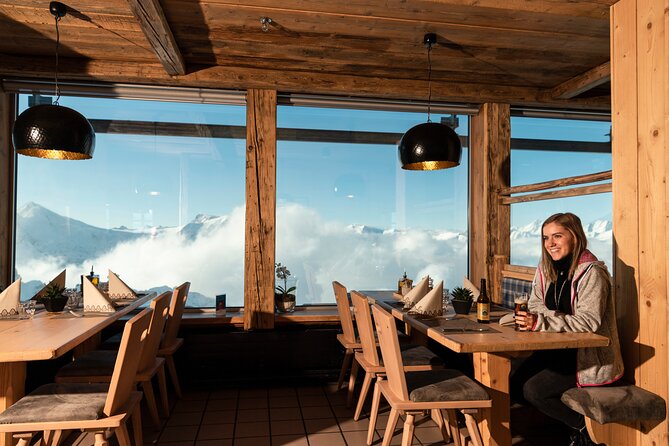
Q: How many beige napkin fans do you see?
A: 7